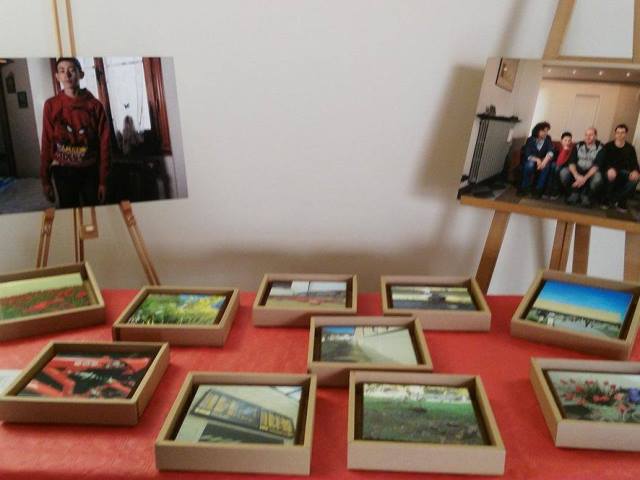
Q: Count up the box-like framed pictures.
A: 10